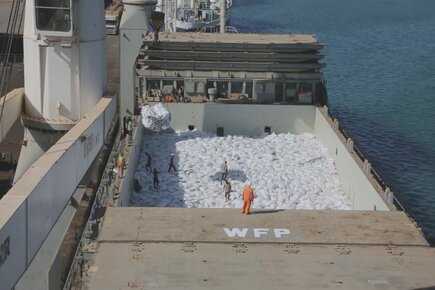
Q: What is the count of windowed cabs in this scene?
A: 1